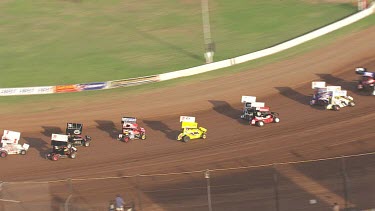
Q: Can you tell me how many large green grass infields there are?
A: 1